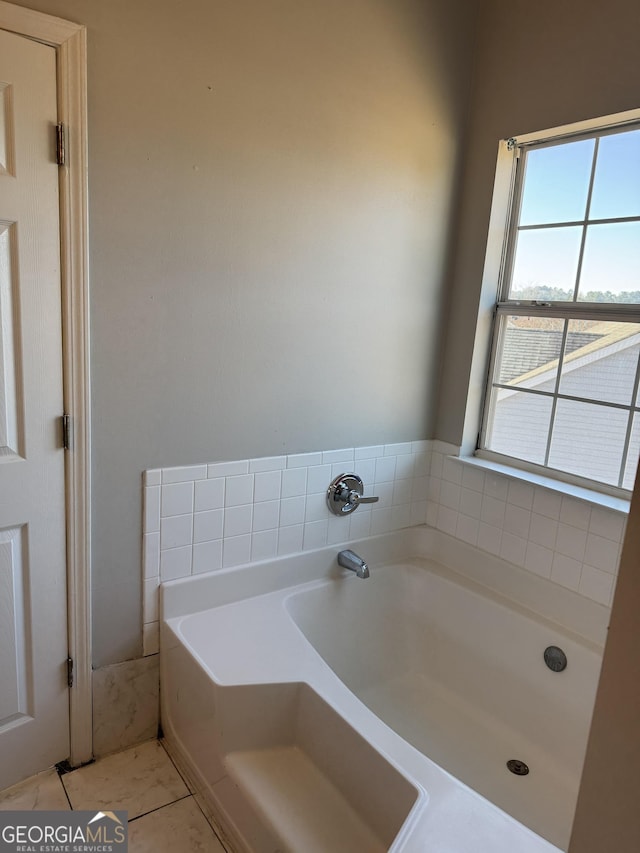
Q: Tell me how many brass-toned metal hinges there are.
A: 3